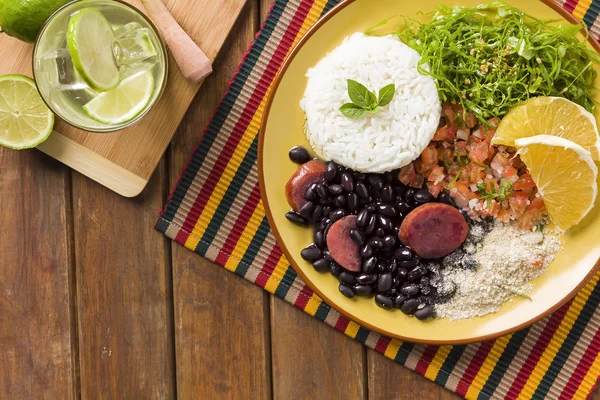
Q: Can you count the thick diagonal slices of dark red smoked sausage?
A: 3